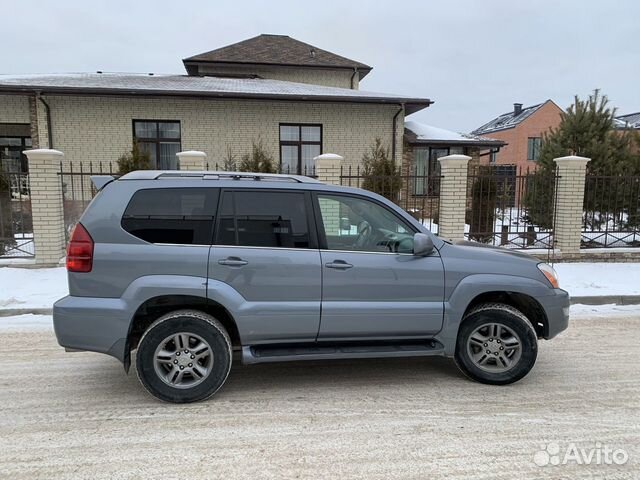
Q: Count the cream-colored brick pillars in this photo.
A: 5